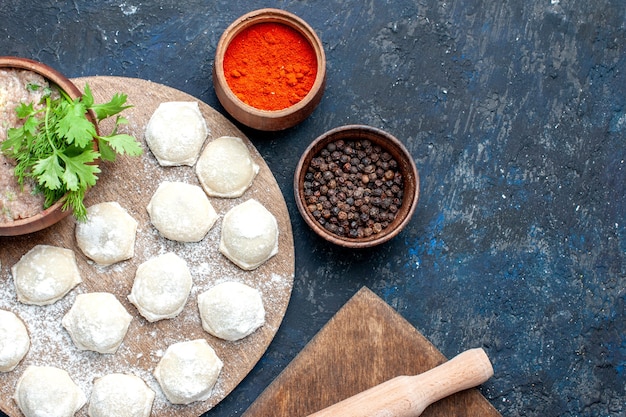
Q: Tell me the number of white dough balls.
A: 13